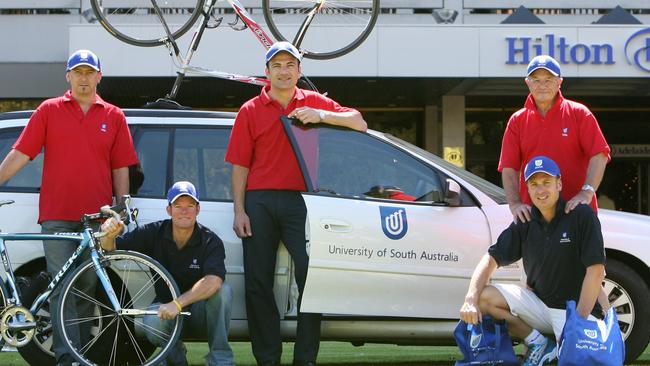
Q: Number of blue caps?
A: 5